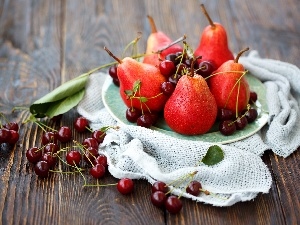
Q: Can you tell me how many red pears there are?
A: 5